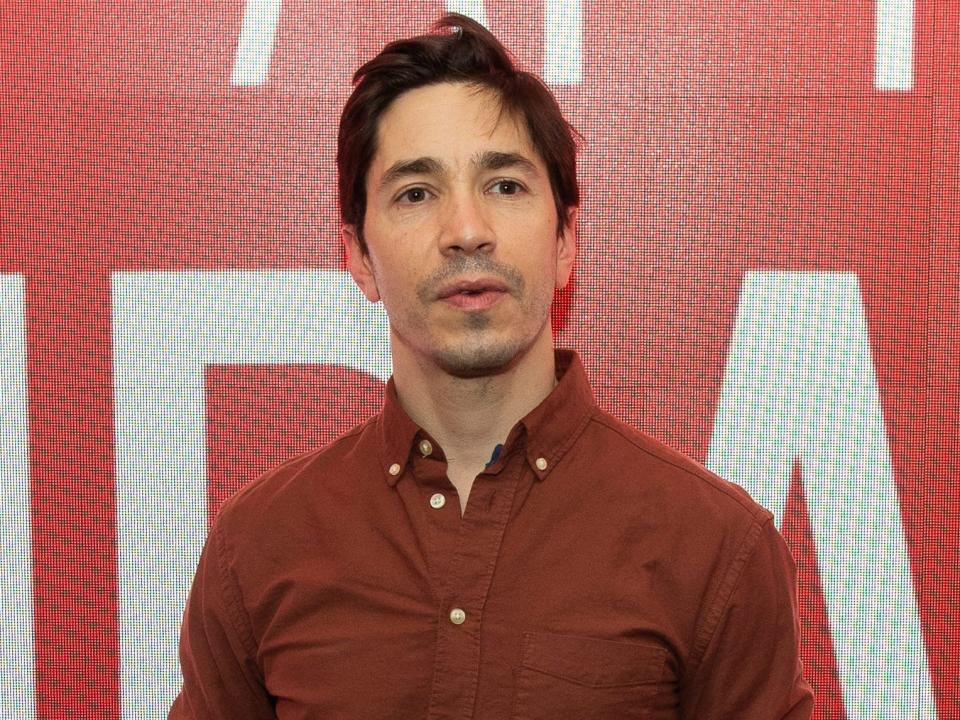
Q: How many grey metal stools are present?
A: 0